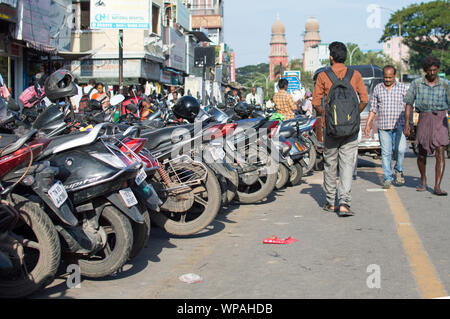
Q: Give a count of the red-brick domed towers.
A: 2